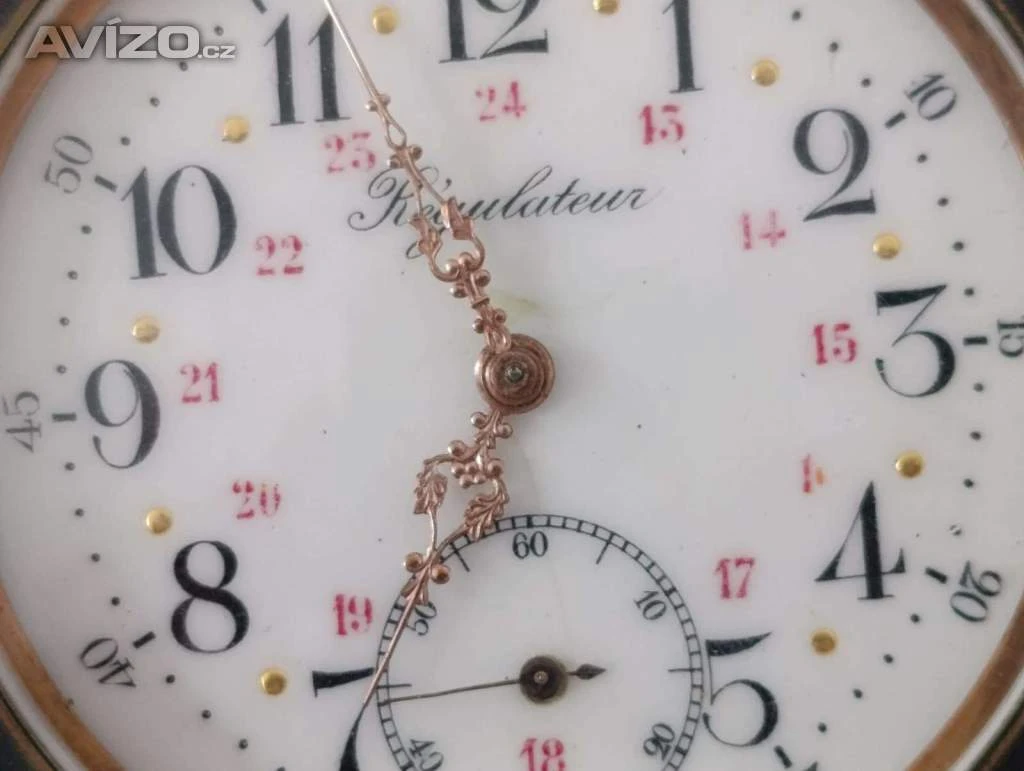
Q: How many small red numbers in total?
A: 12